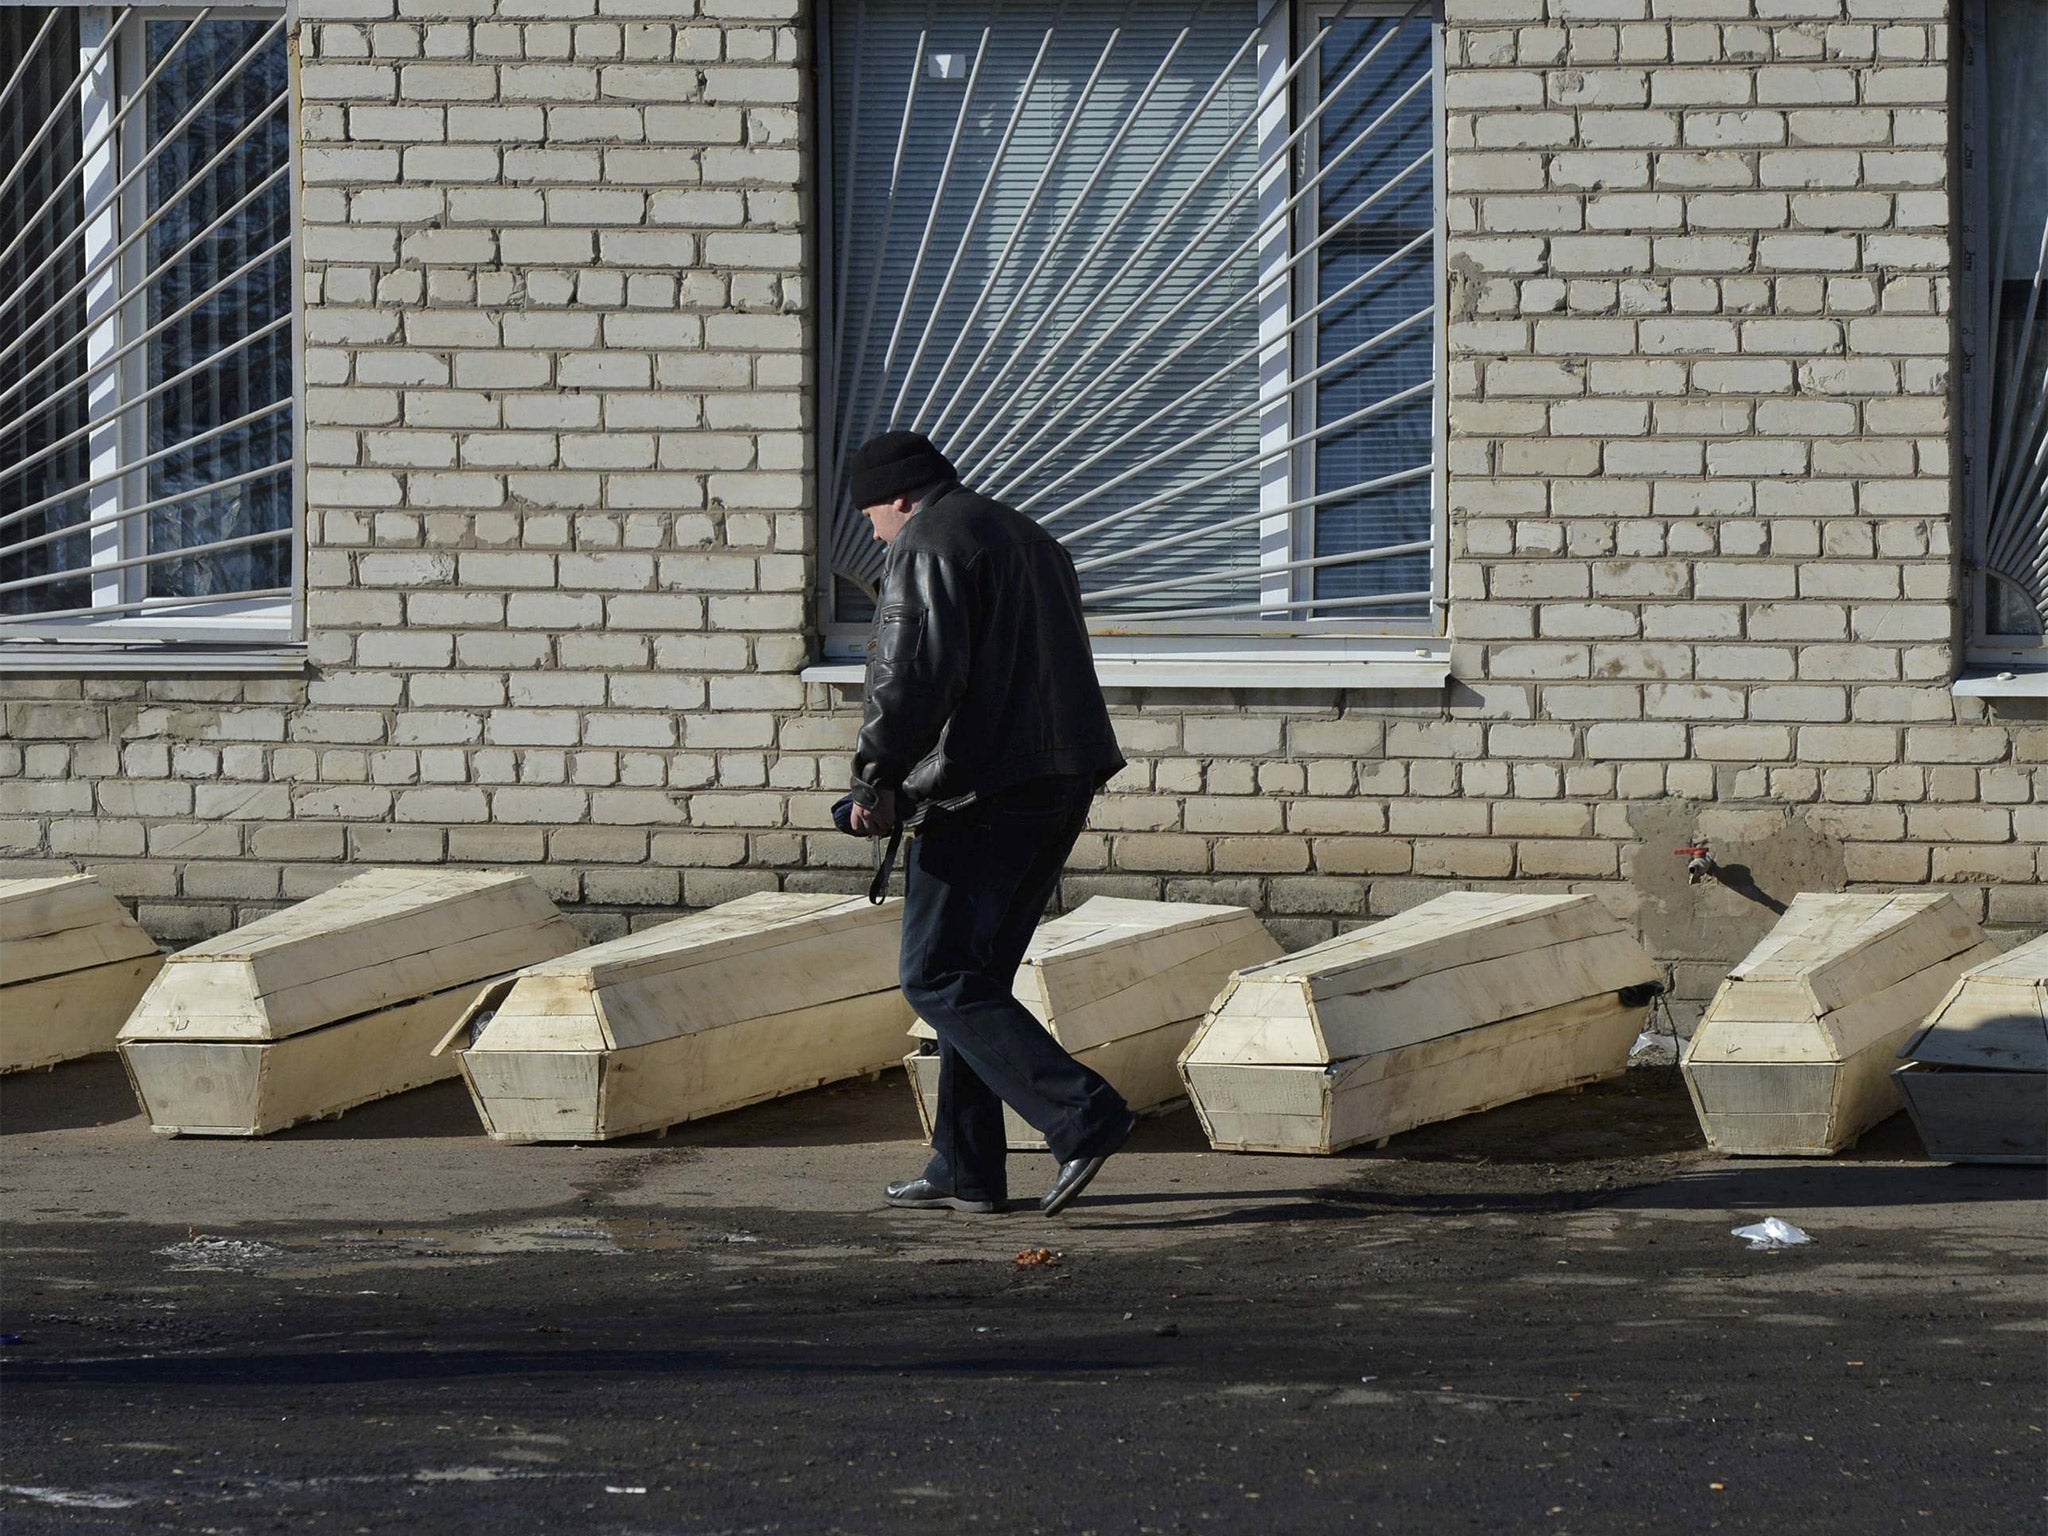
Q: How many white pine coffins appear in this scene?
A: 7